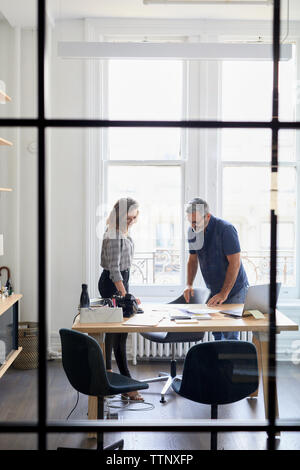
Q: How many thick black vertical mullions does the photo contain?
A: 2